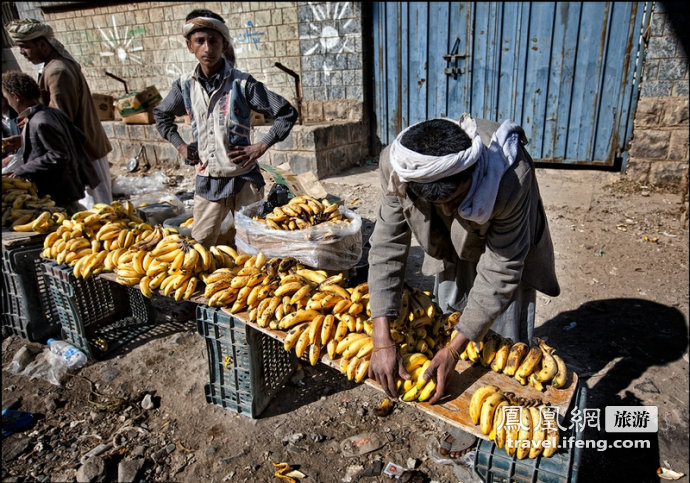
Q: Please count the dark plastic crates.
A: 4